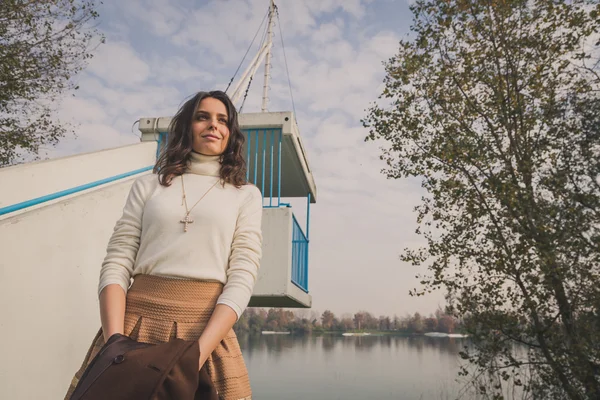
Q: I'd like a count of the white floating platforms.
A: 3